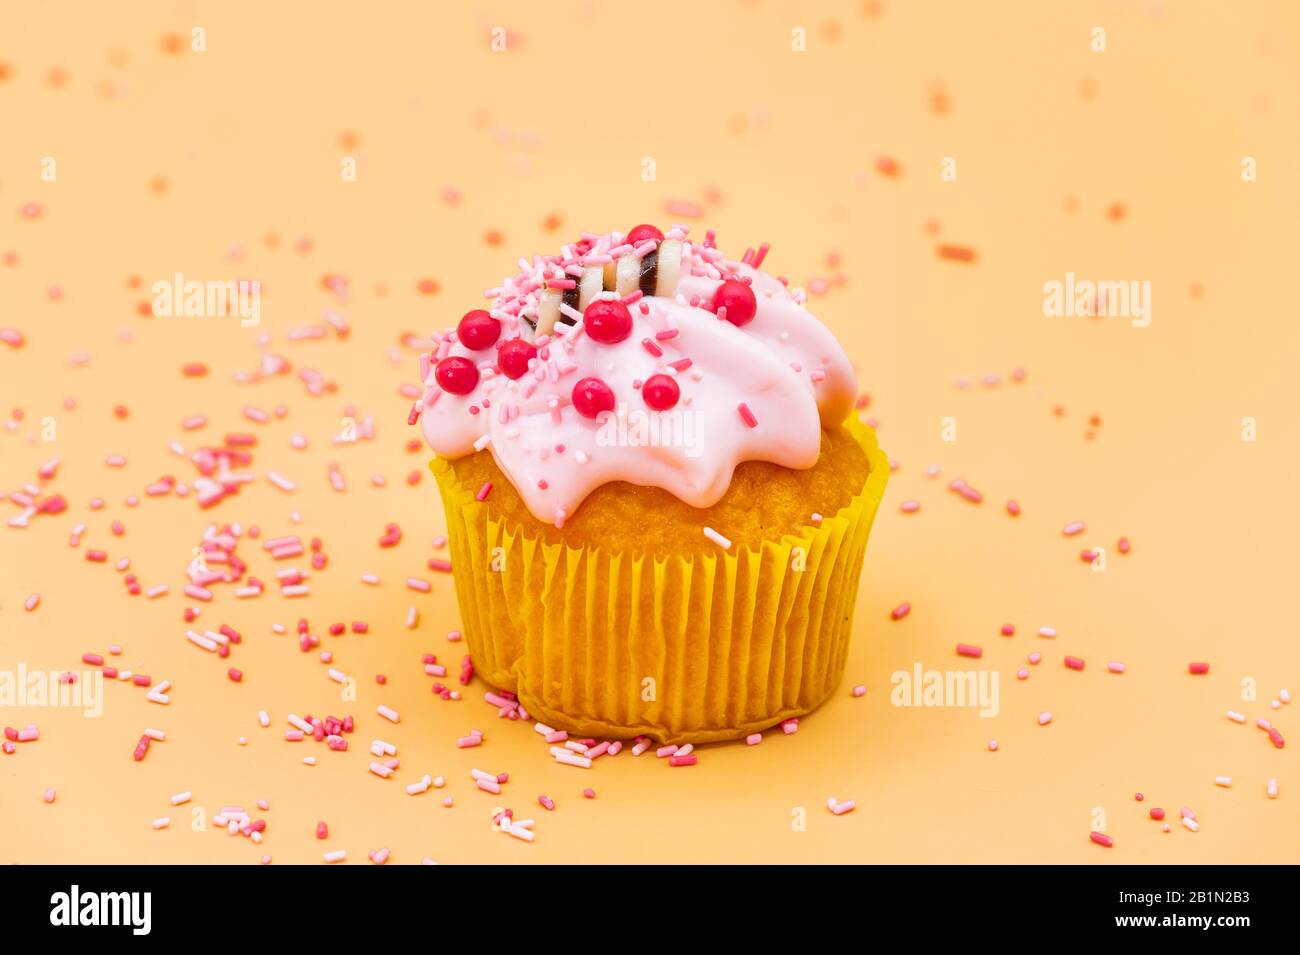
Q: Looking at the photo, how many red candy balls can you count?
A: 8